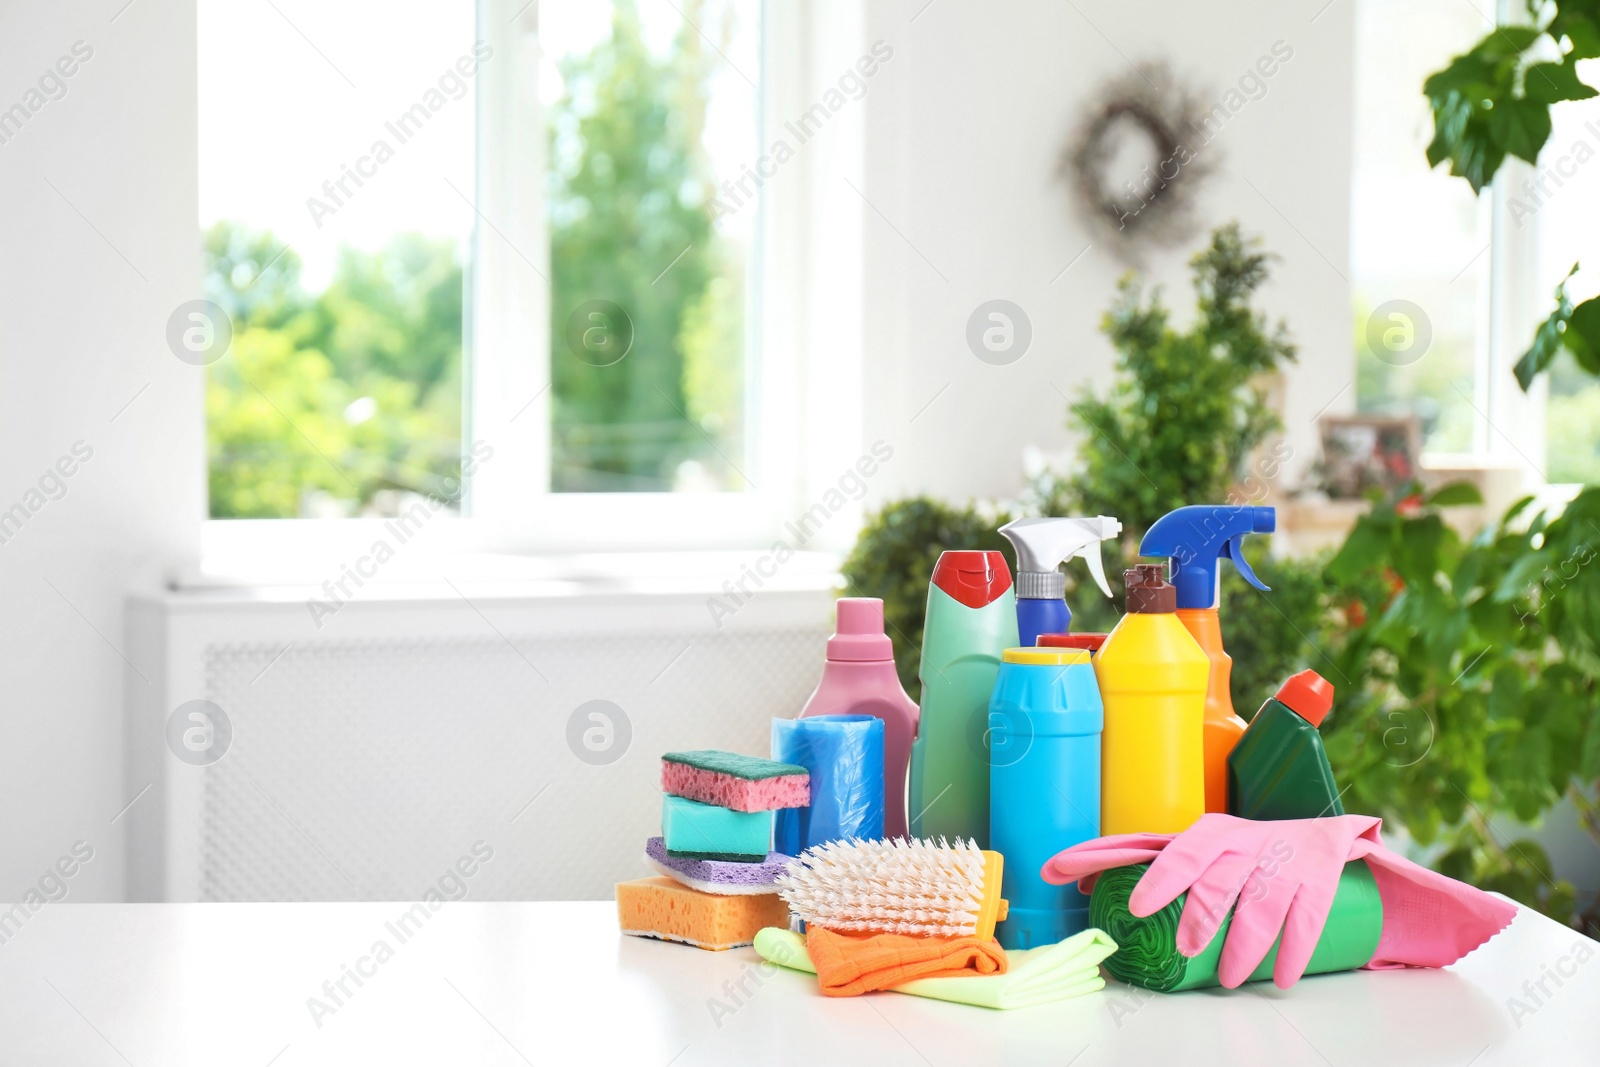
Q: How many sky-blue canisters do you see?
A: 1